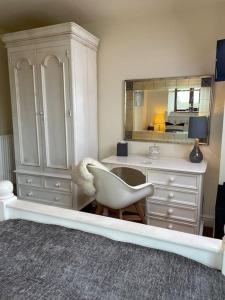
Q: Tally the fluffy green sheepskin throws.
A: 0